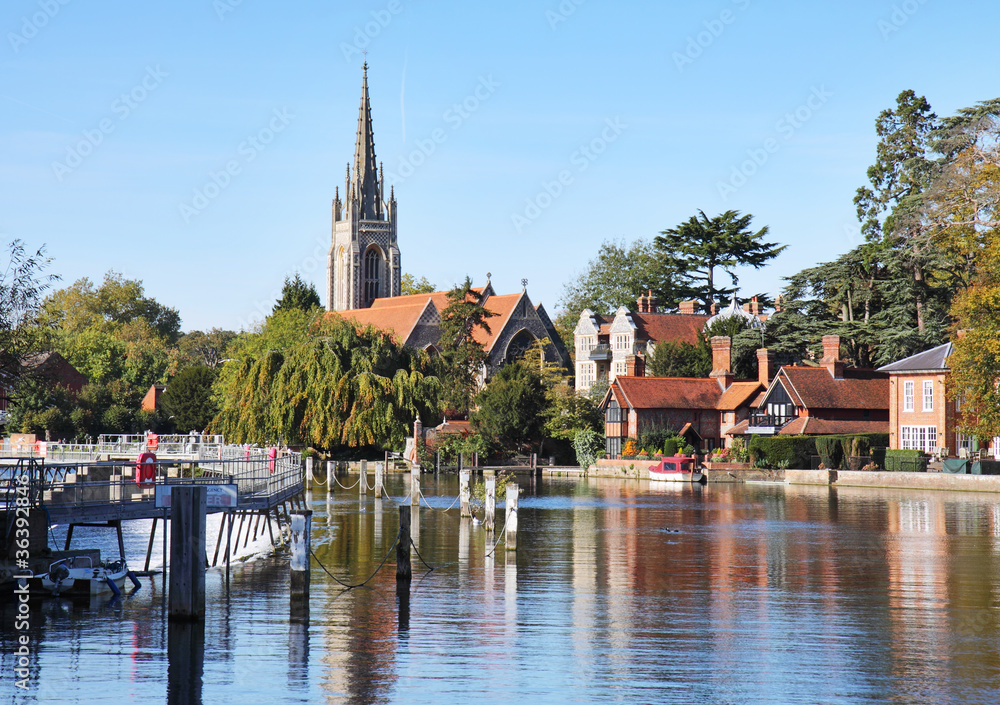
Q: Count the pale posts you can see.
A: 9